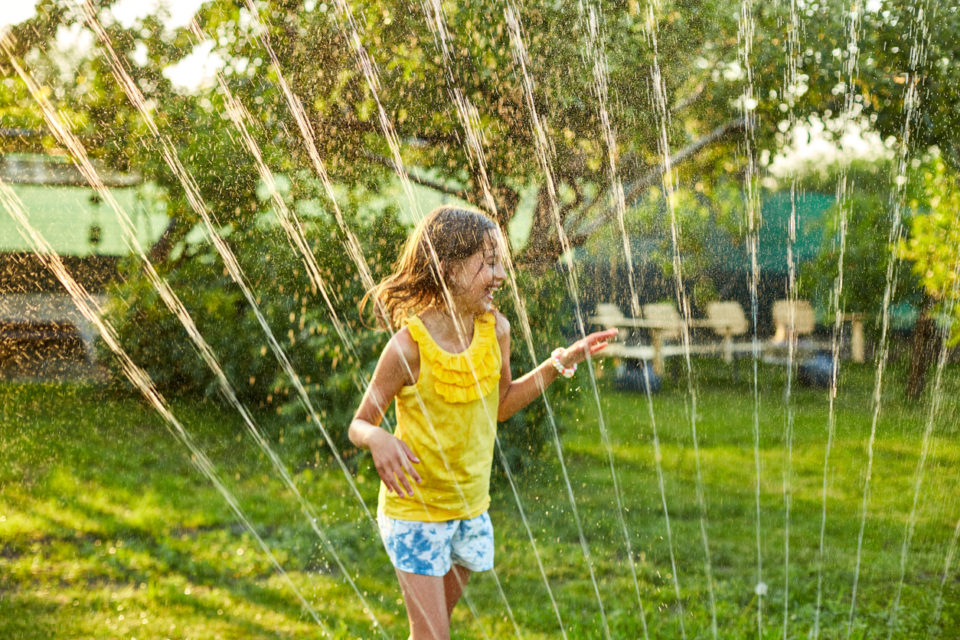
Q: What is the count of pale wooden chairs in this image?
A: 4